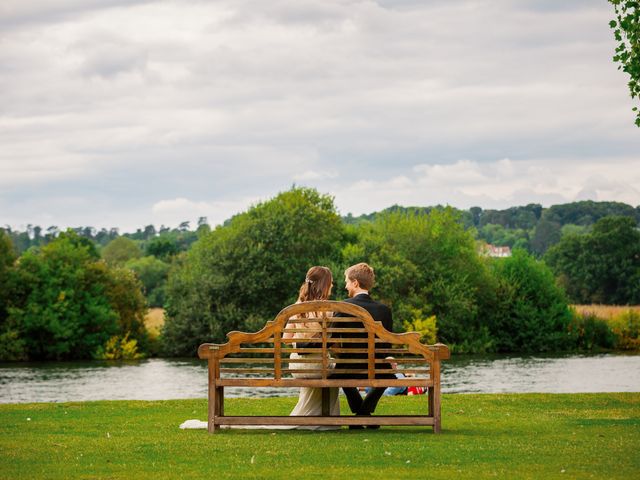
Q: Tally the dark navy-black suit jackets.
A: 1